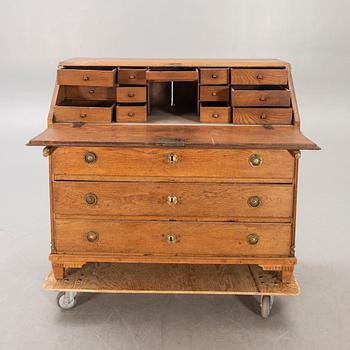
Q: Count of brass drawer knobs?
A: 6